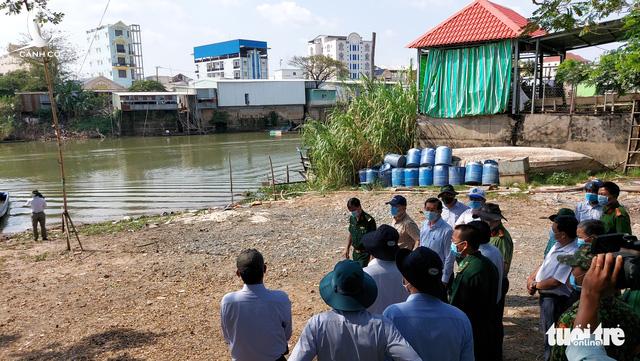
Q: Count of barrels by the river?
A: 14